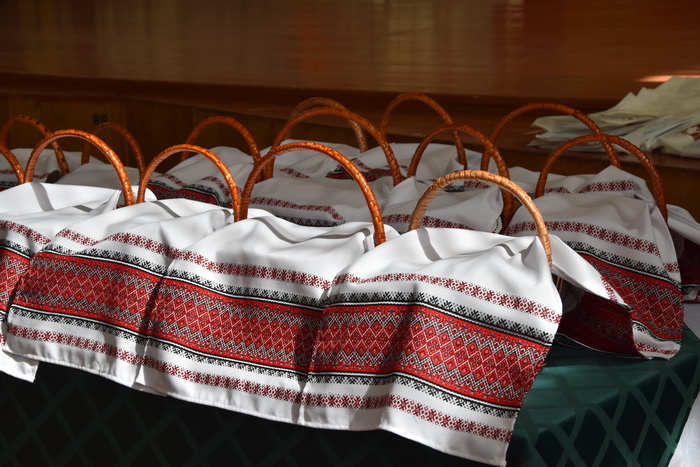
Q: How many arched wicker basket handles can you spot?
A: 14